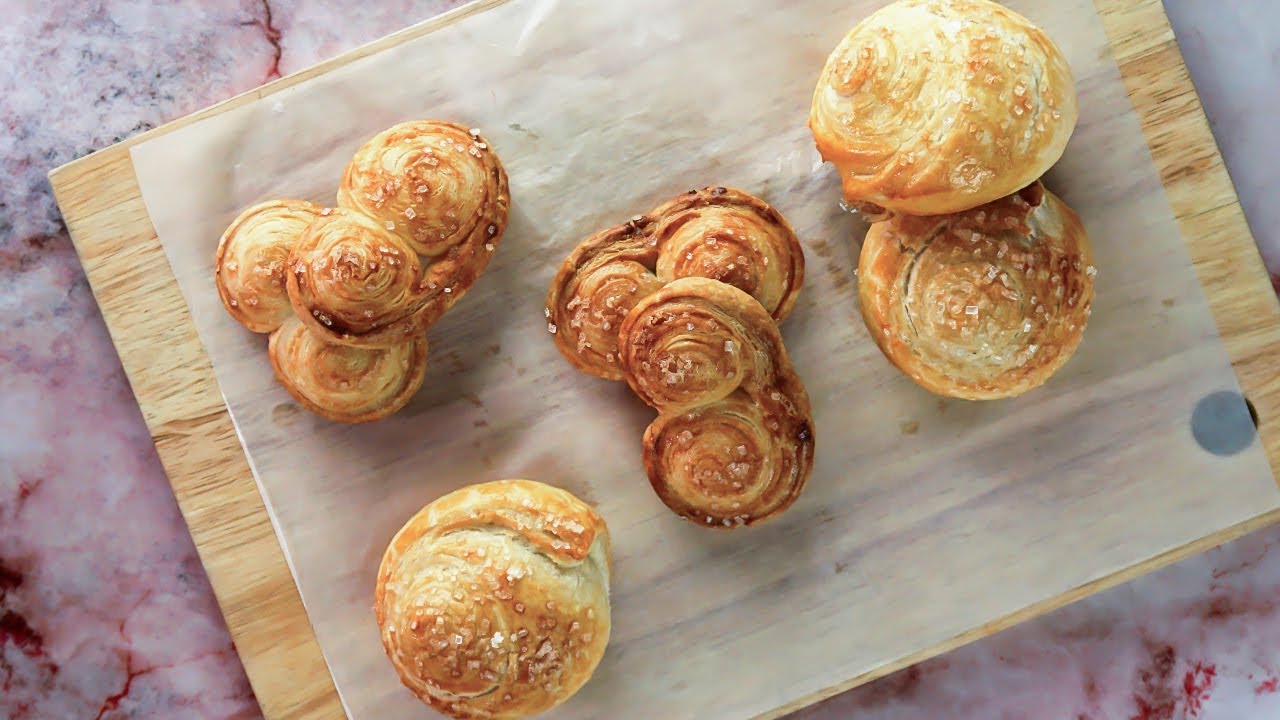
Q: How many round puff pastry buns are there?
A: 3